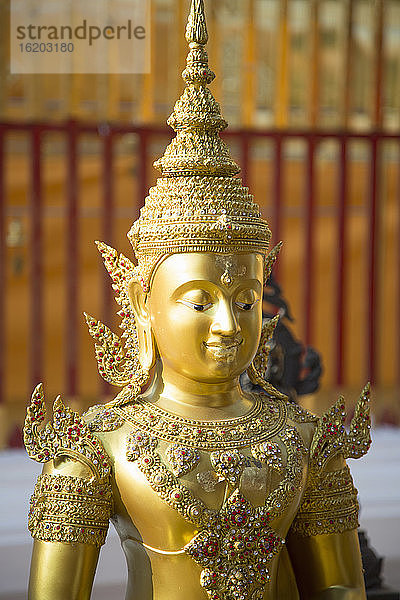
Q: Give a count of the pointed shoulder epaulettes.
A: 2